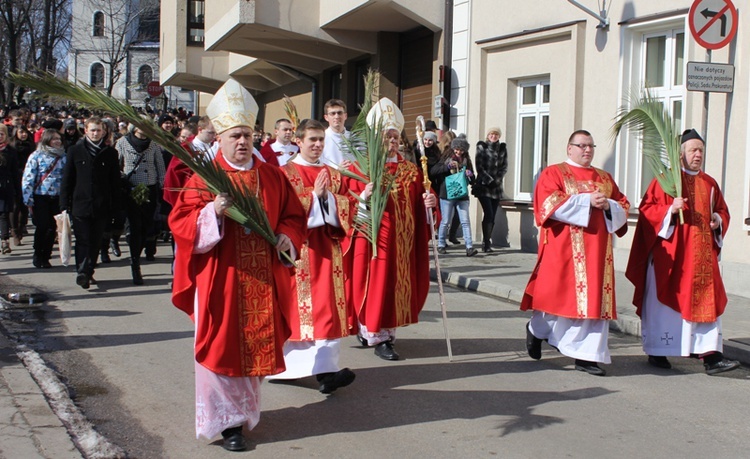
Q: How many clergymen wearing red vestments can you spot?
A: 5